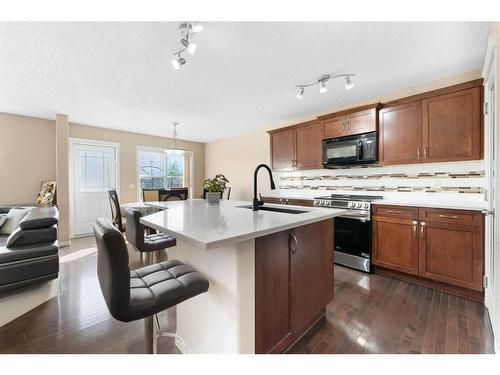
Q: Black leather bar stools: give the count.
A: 2